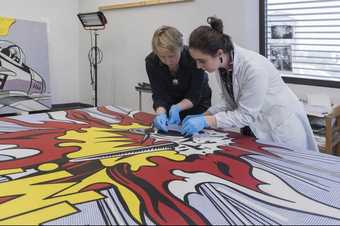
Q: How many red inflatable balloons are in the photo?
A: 0